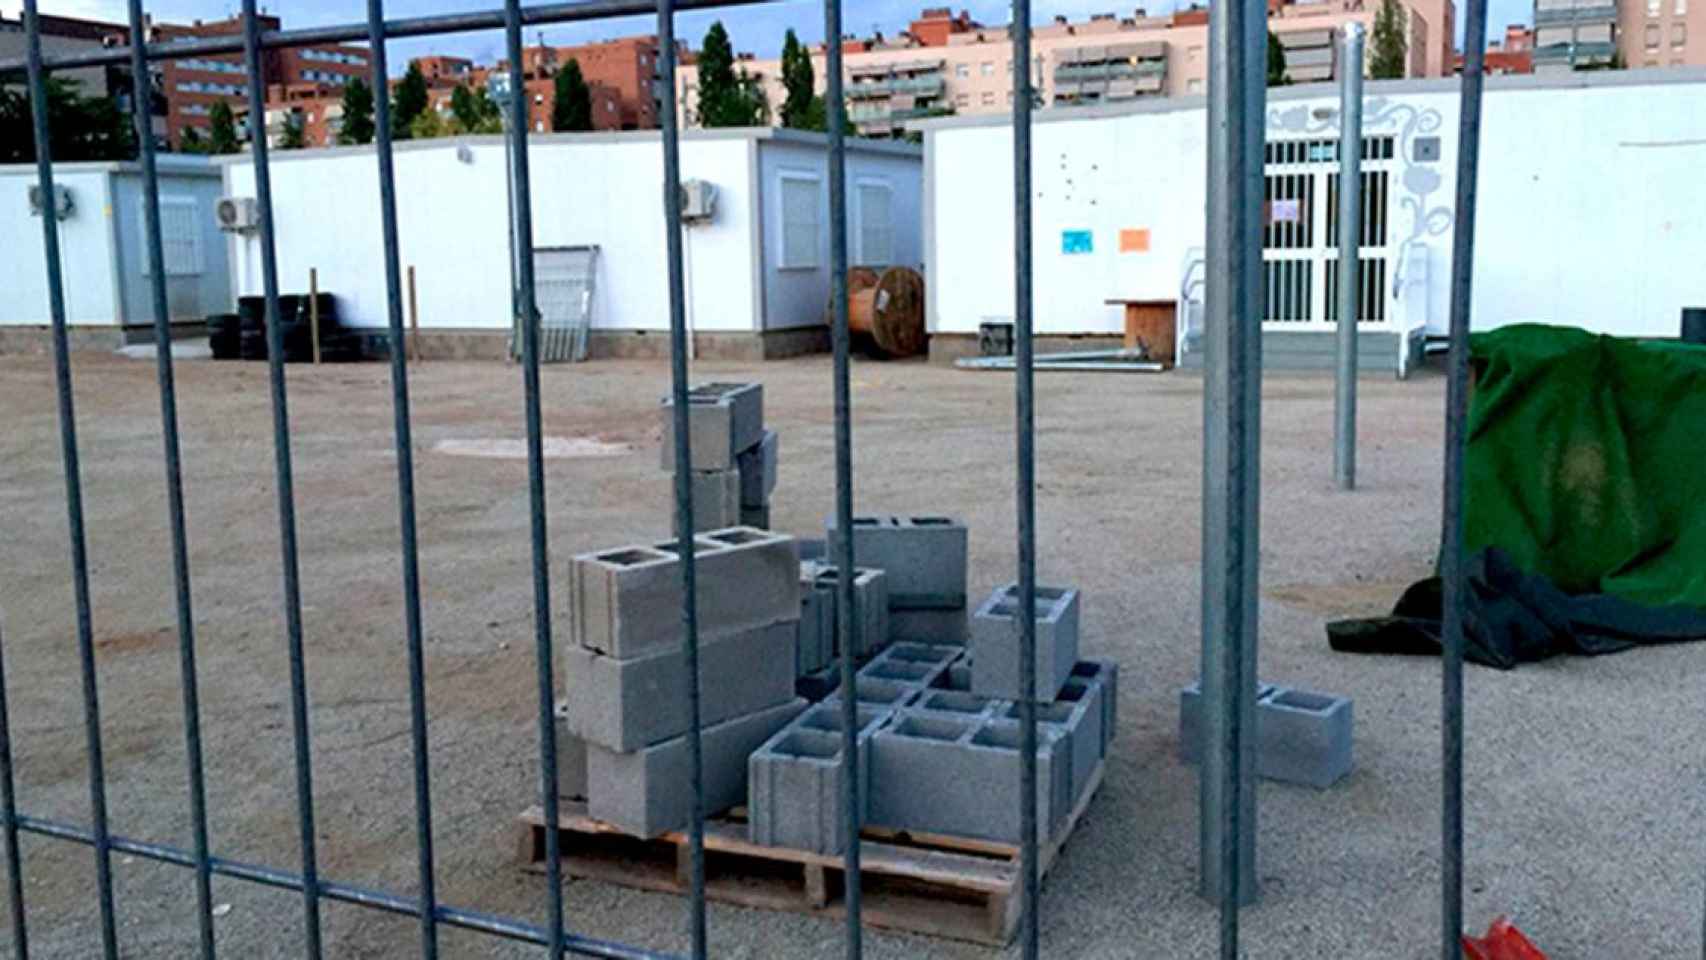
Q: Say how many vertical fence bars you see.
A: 11